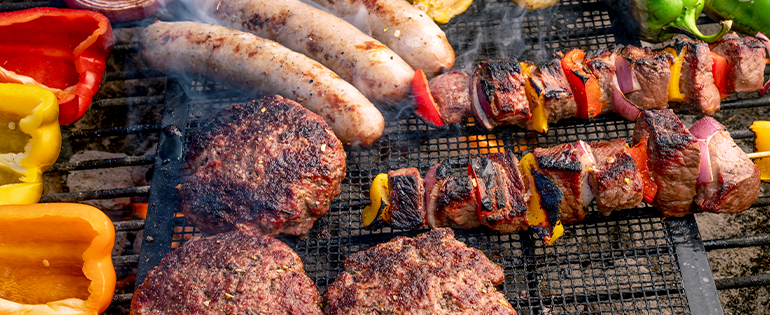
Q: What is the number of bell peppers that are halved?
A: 3